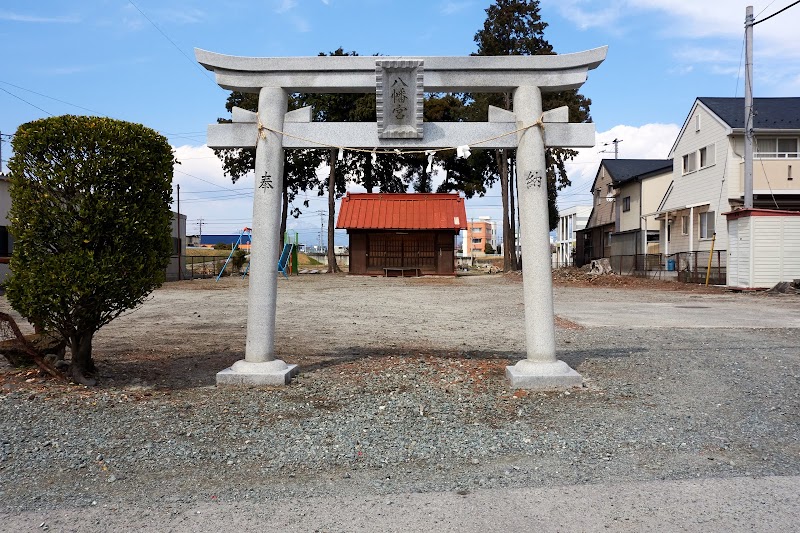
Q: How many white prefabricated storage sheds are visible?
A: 1